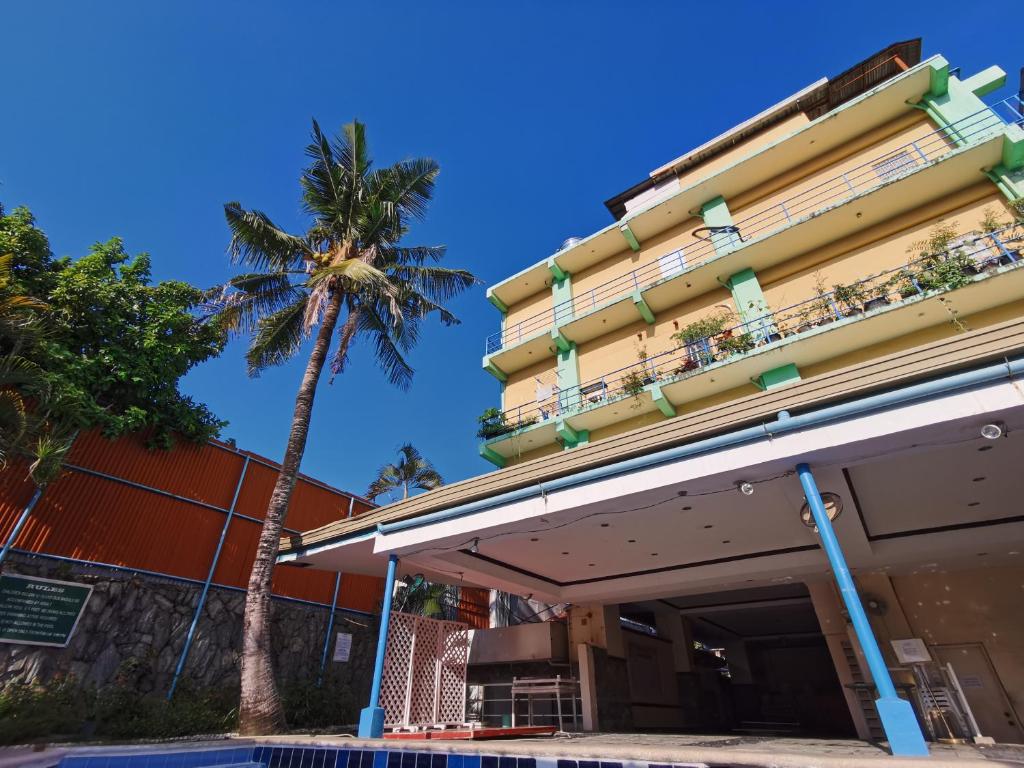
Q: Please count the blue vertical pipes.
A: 5